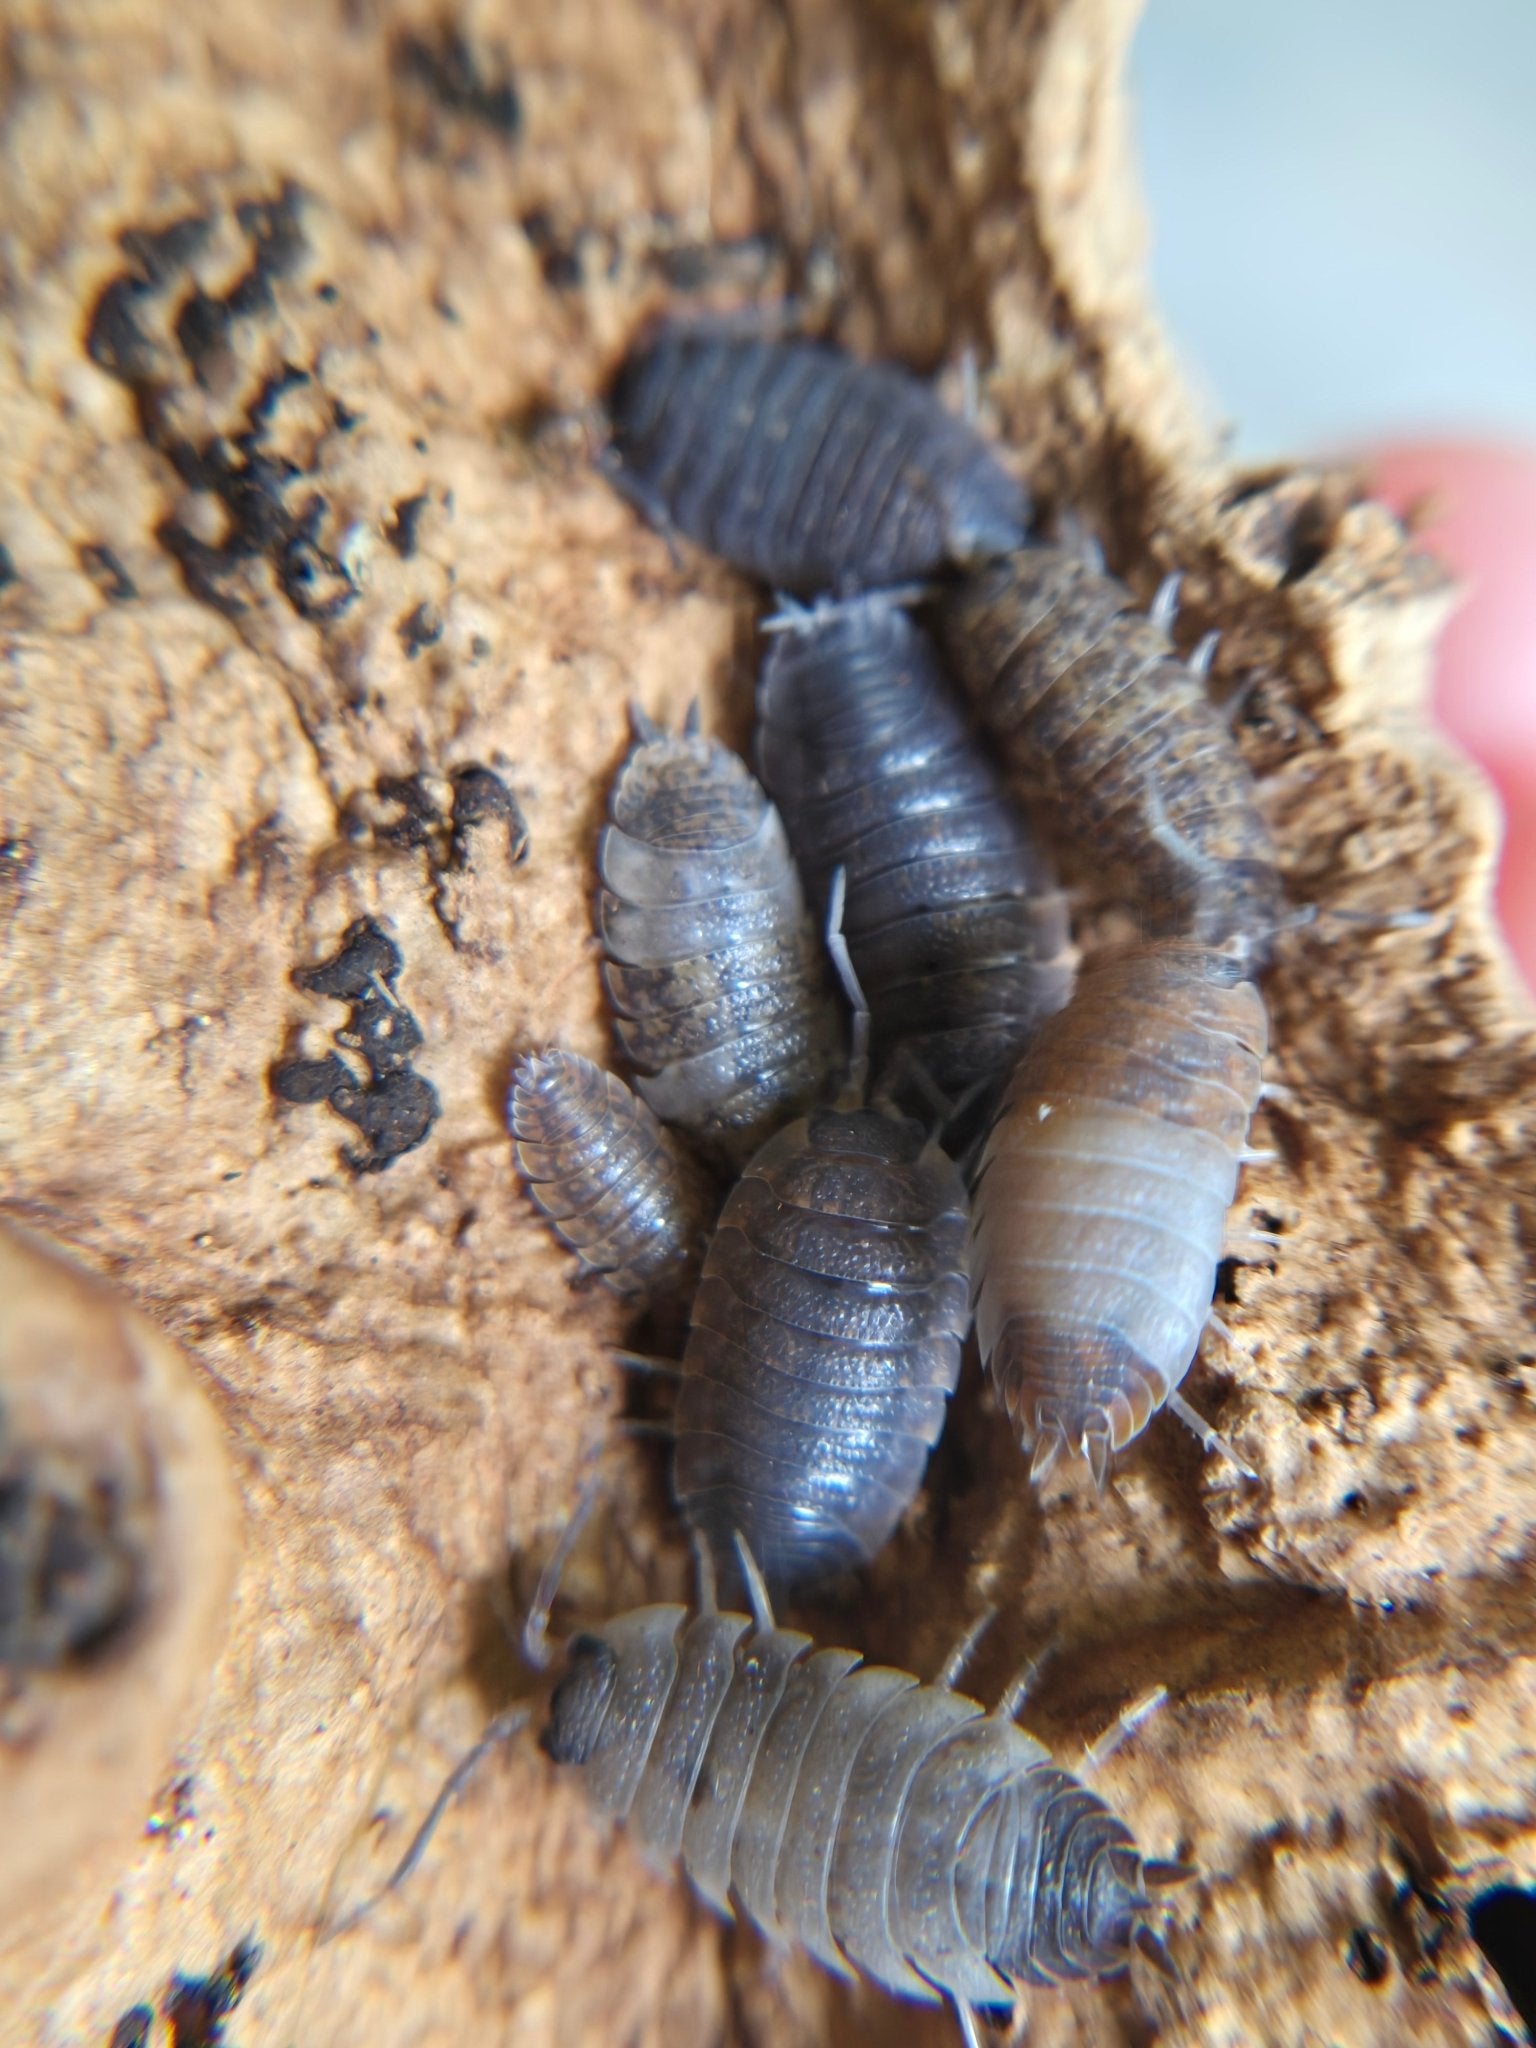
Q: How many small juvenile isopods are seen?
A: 1